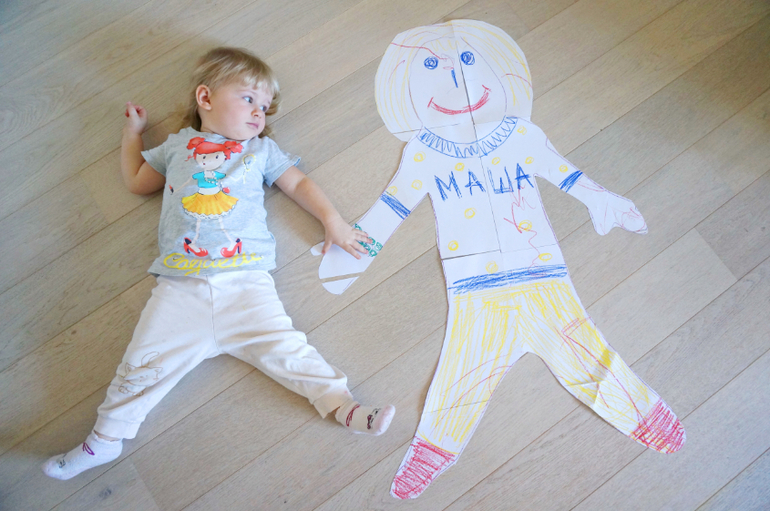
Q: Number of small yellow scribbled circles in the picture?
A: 13